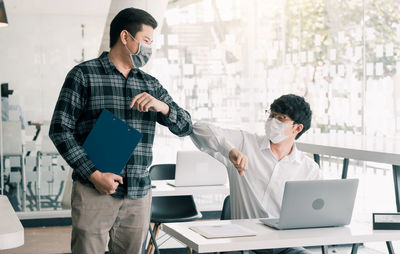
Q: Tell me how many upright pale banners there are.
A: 0